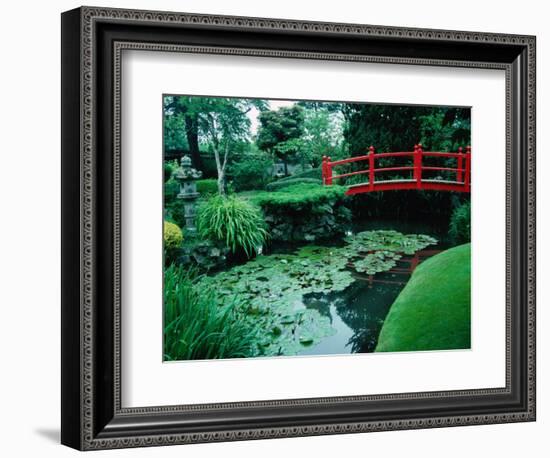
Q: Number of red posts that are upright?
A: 7